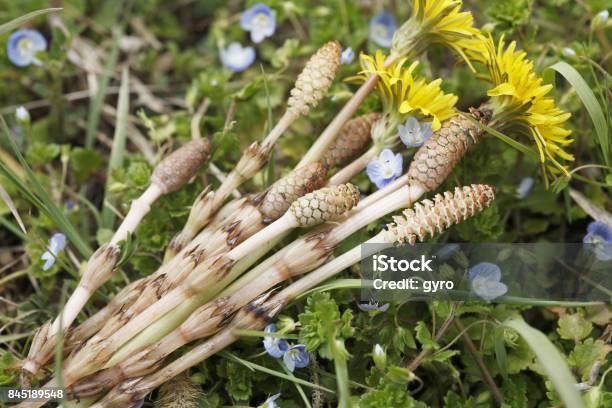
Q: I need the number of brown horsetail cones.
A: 7